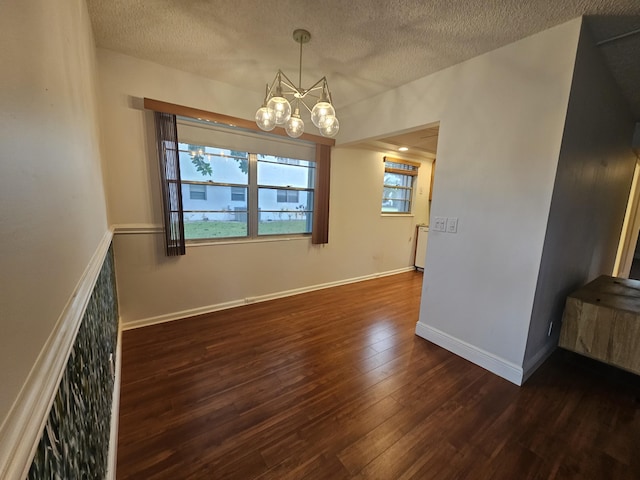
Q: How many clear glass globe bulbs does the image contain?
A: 5